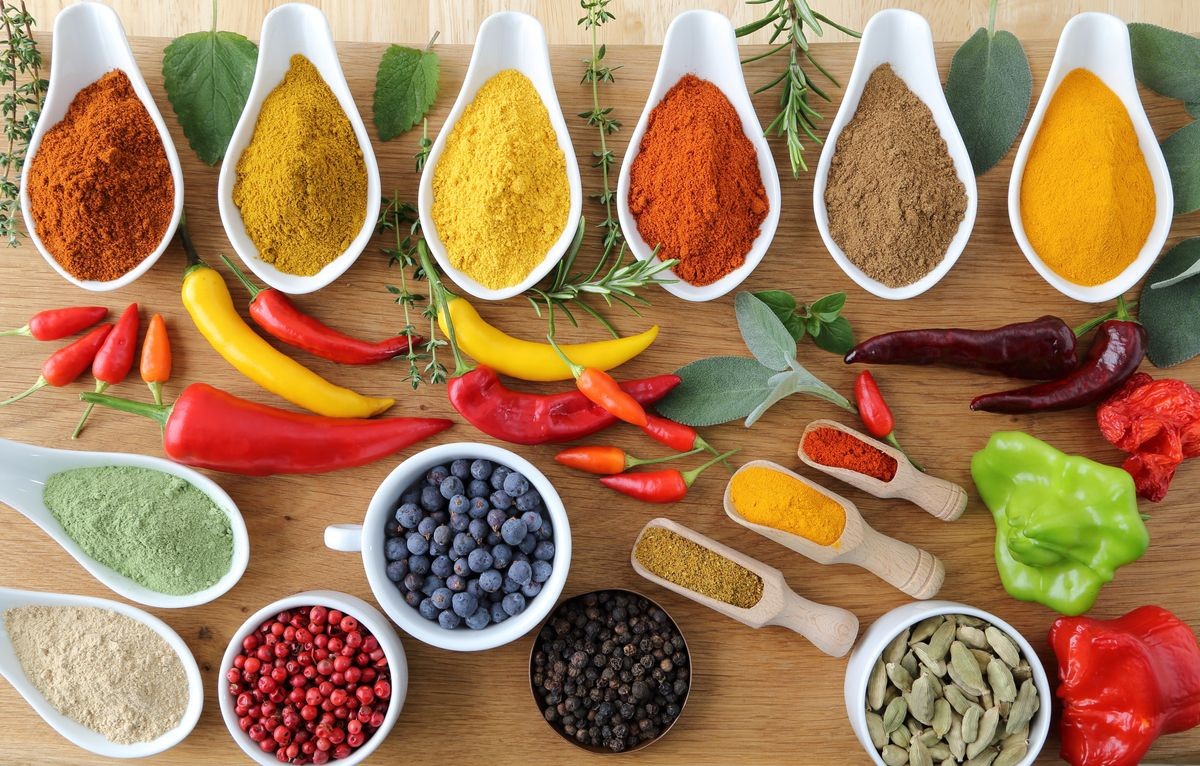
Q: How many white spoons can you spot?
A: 8